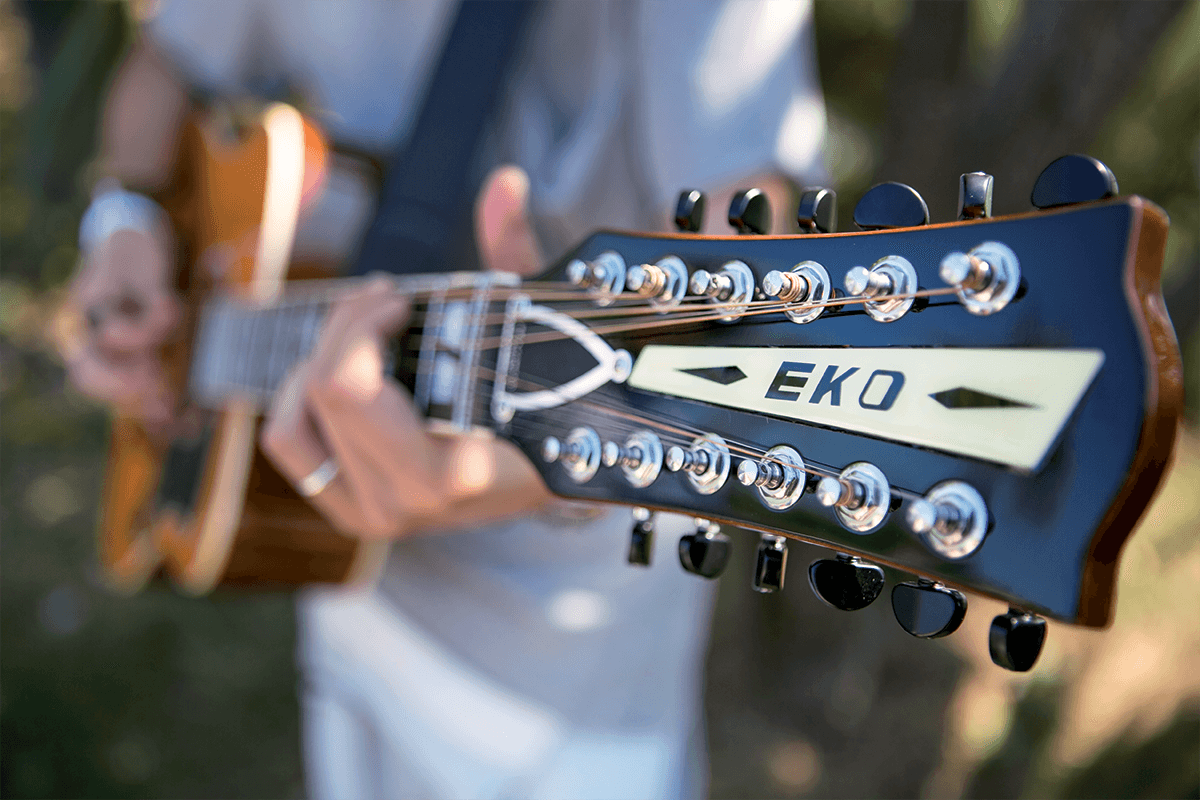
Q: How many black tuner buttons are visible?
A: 12